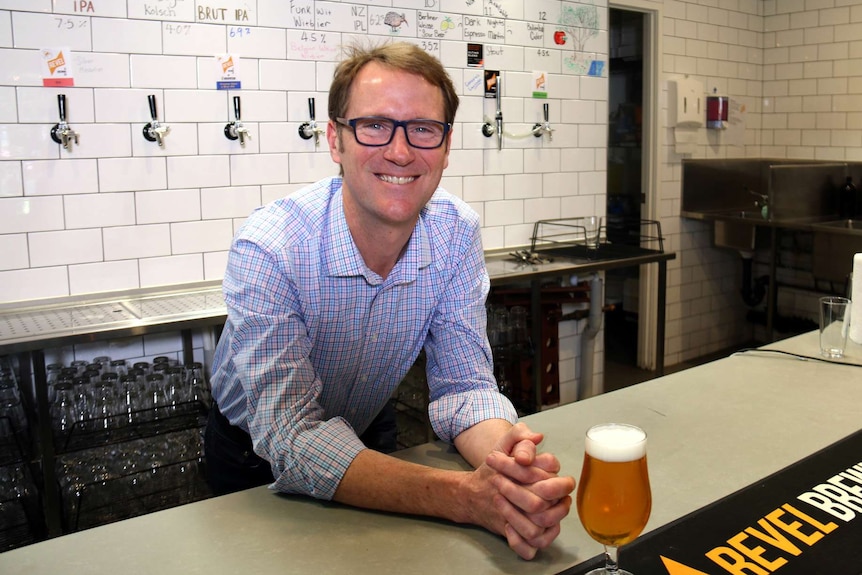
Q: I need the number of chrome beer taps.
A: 6